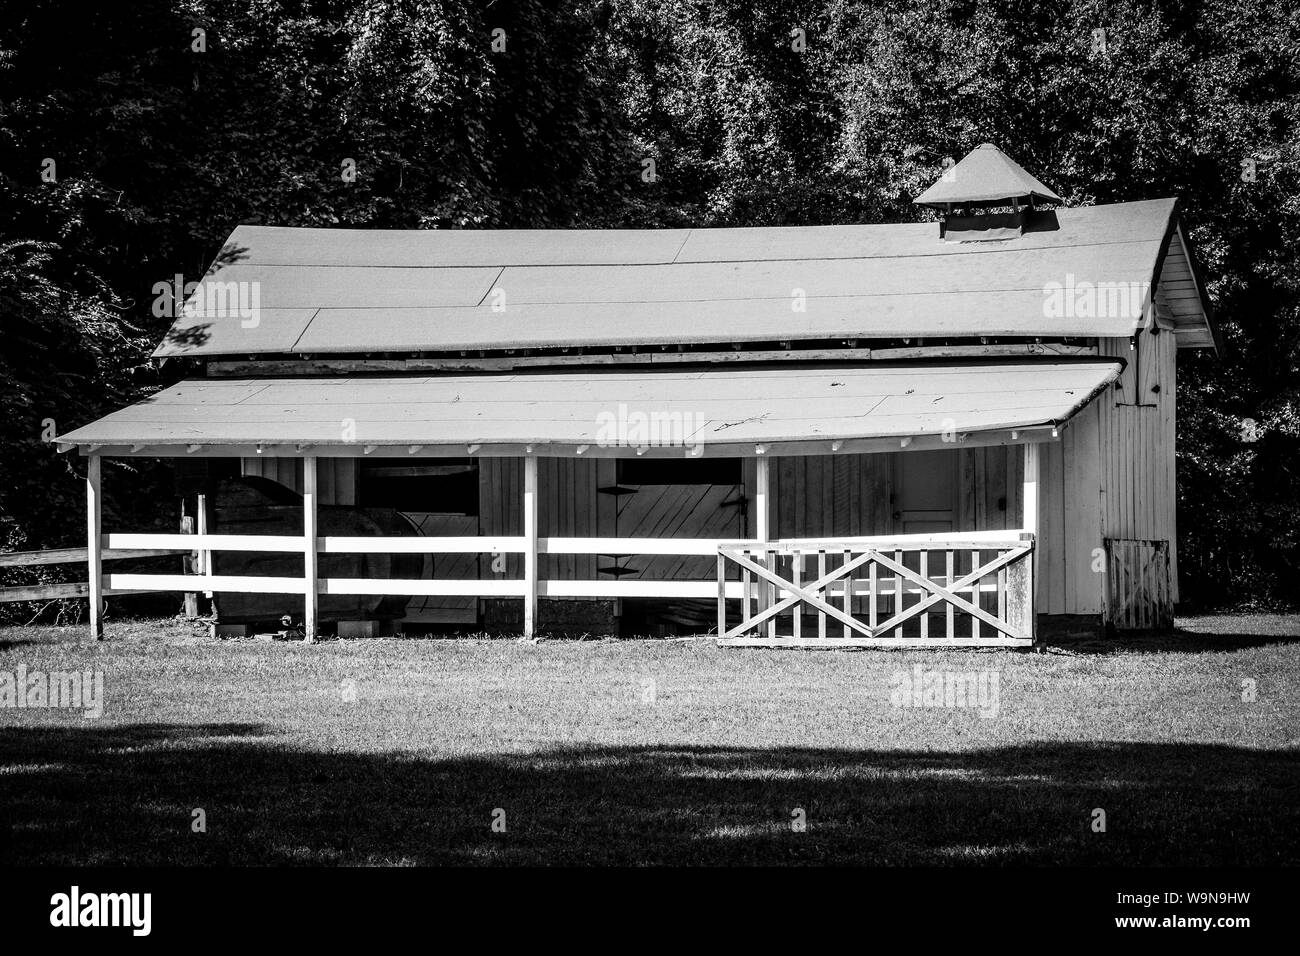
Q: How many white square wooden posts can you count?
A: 5